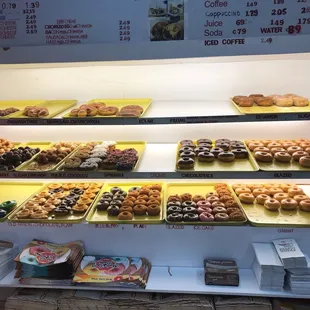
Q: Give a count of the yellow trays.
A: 15